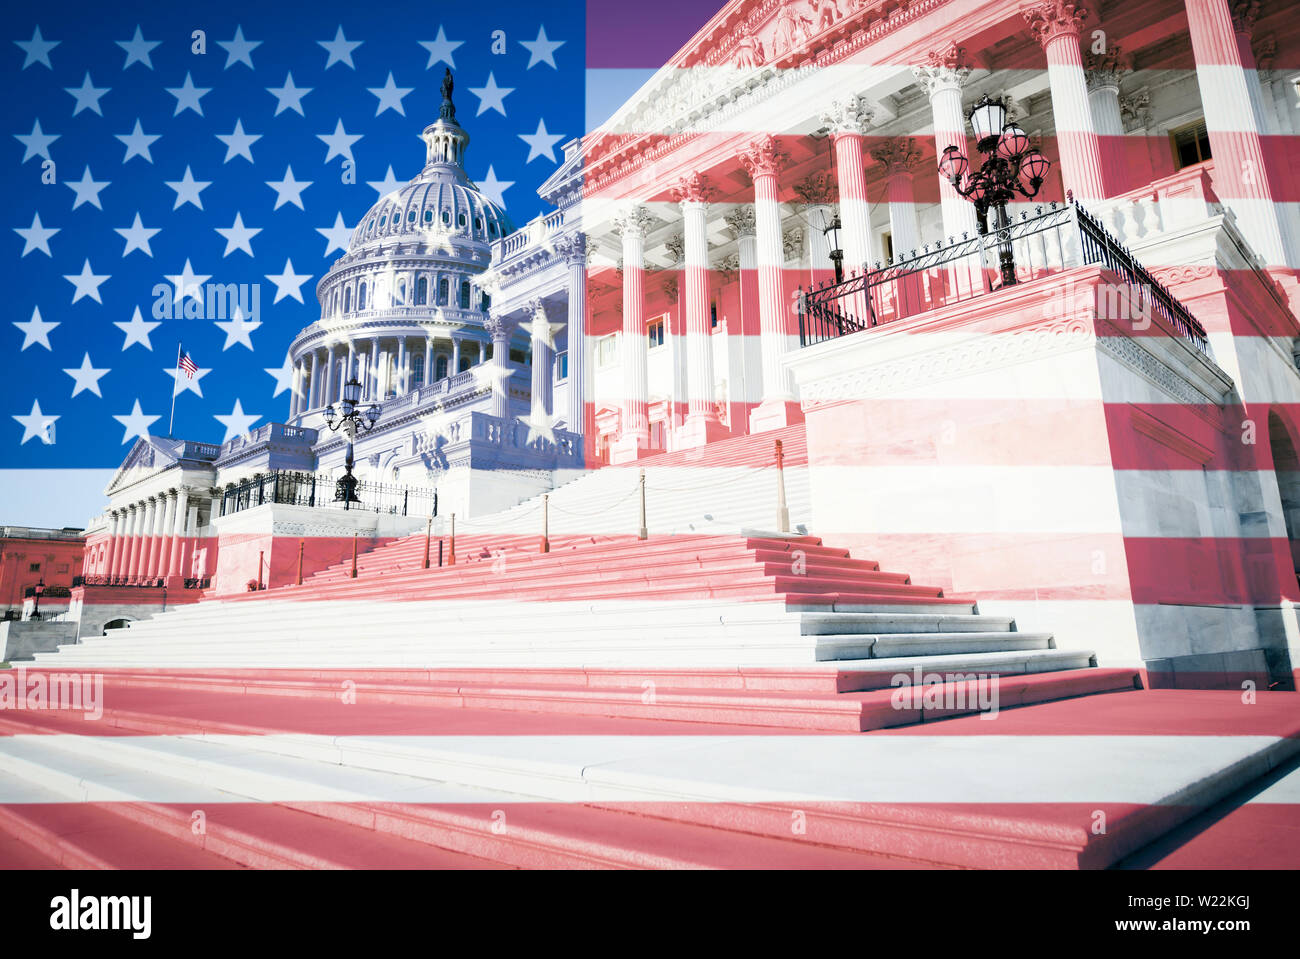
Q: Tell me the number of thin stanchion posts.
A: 8